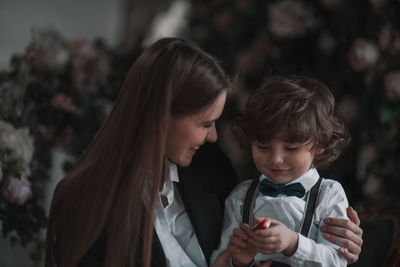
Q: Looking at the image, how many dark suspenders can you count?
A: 2